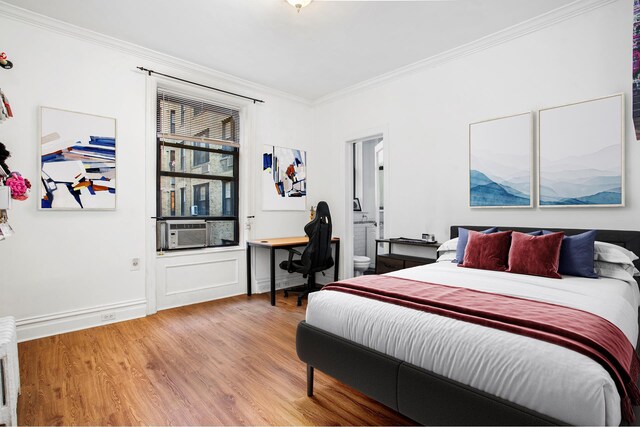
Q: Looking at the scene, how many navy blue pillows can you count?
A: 3